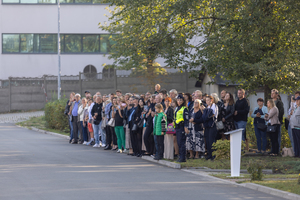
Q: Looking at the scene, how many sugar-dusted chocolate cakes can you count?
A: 0